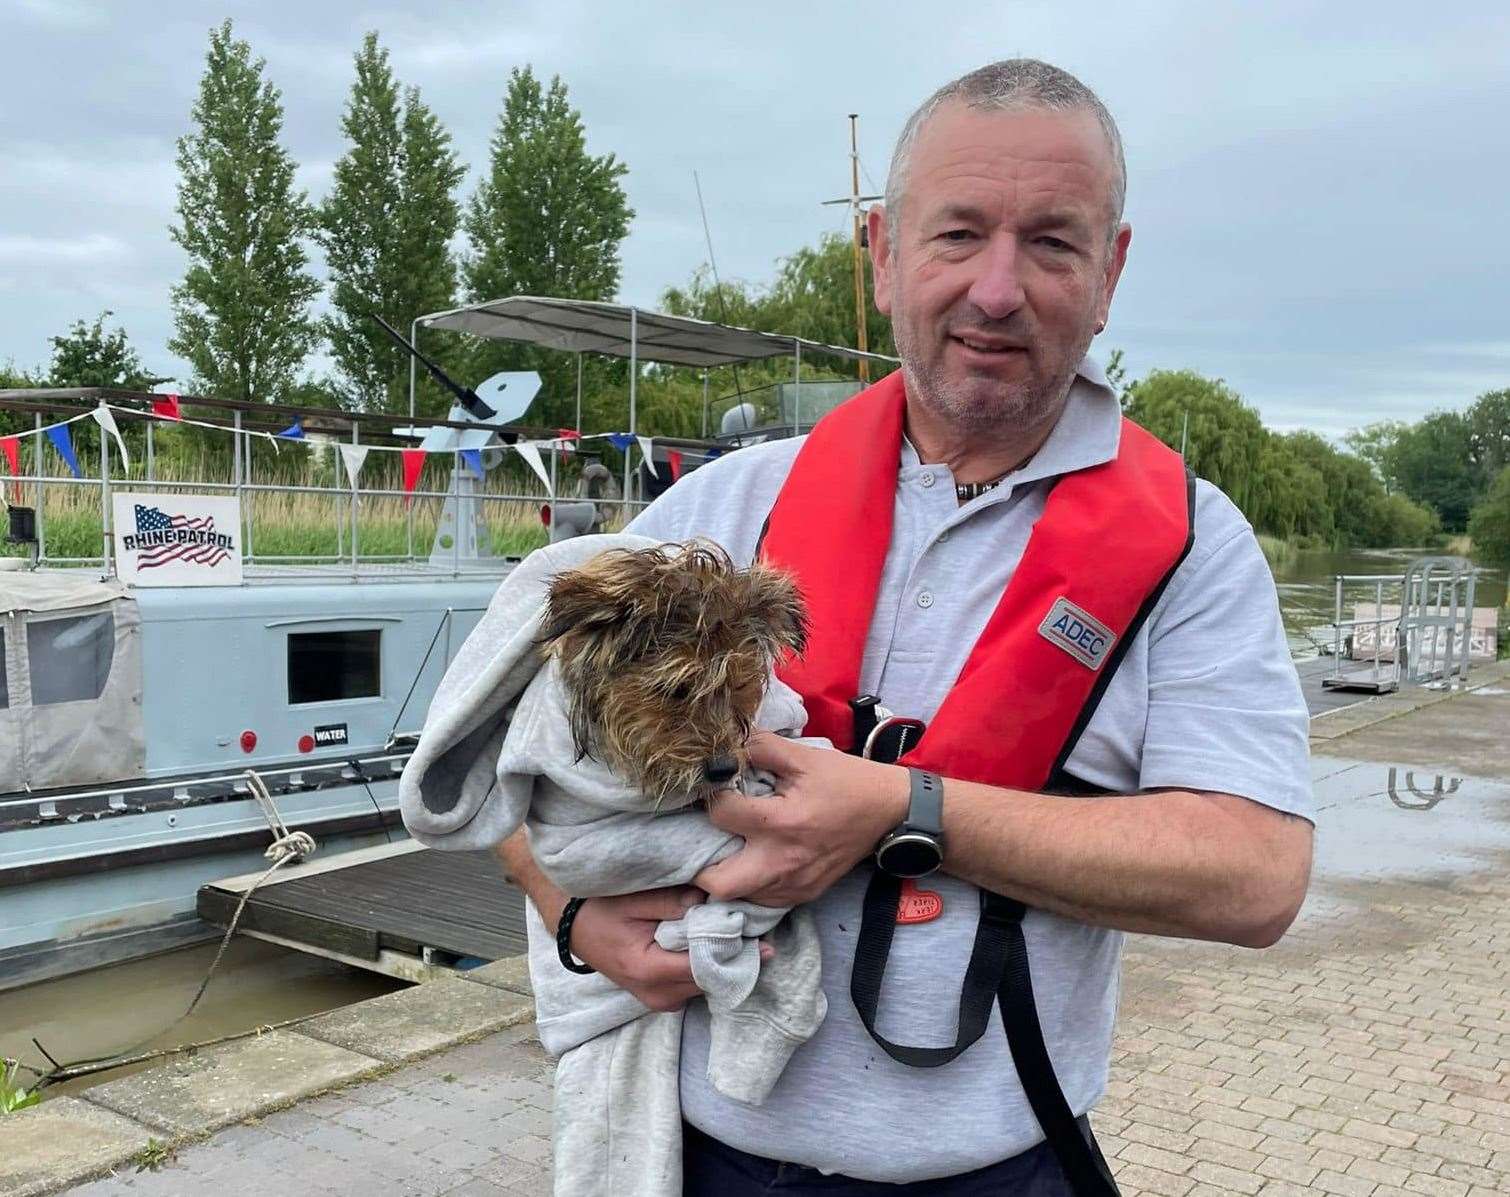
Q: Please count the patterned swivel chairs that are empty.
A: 0